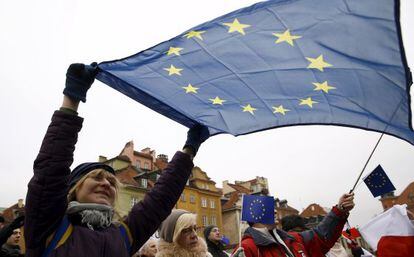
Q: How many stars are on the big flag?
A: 12